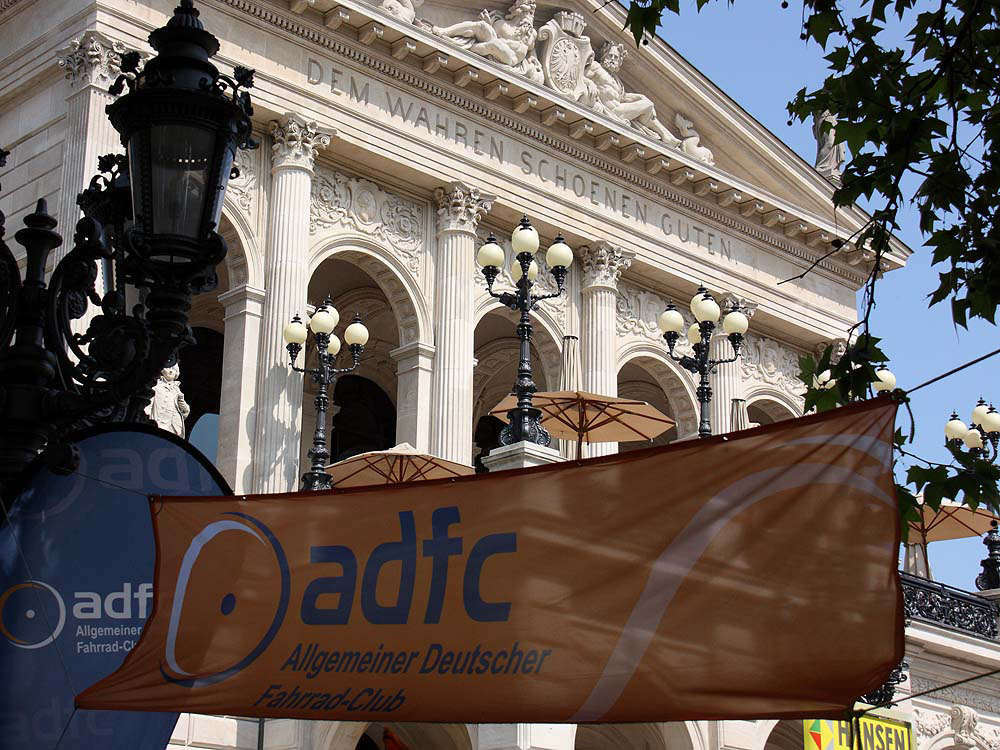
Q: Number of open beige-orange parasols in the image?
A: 3